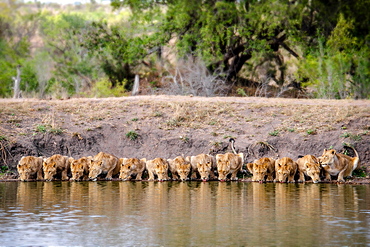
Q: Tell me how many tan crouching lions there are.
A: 13